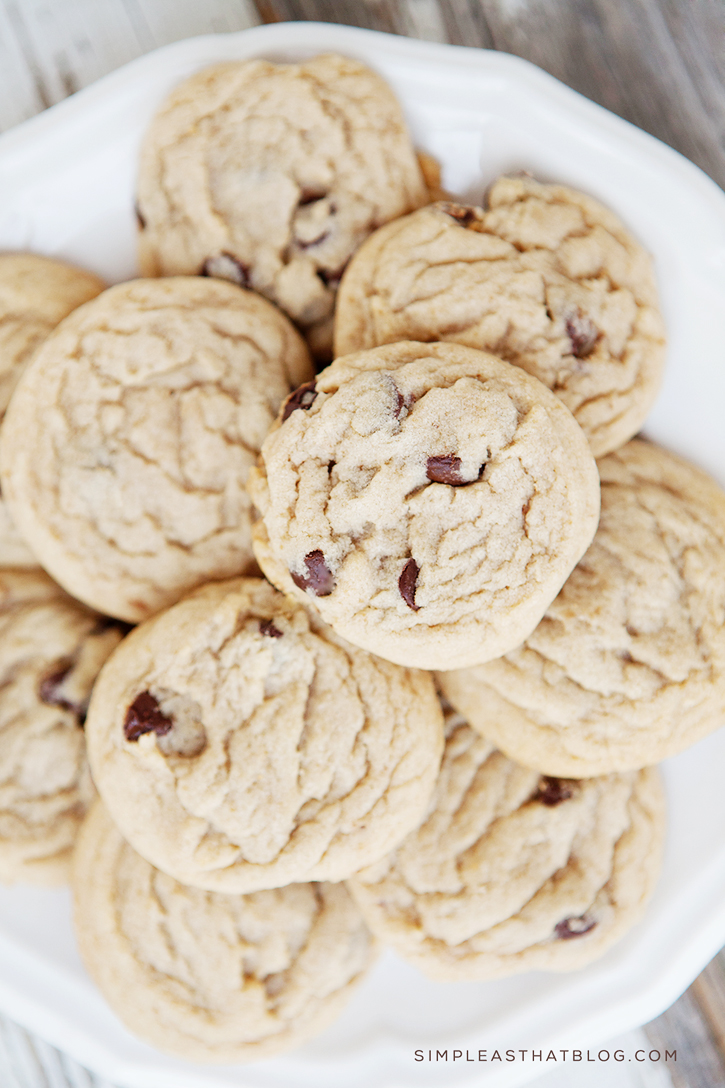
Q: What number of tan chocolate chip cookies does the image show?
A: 10